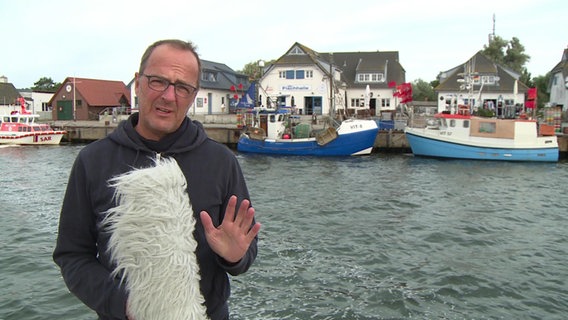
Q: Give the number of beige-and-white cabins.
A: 1